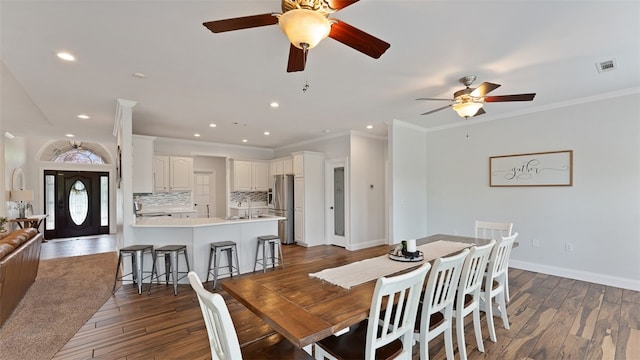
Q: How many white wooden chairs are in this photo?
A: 6